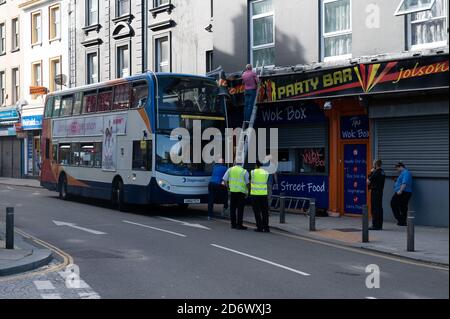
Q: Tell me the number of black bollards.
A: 5